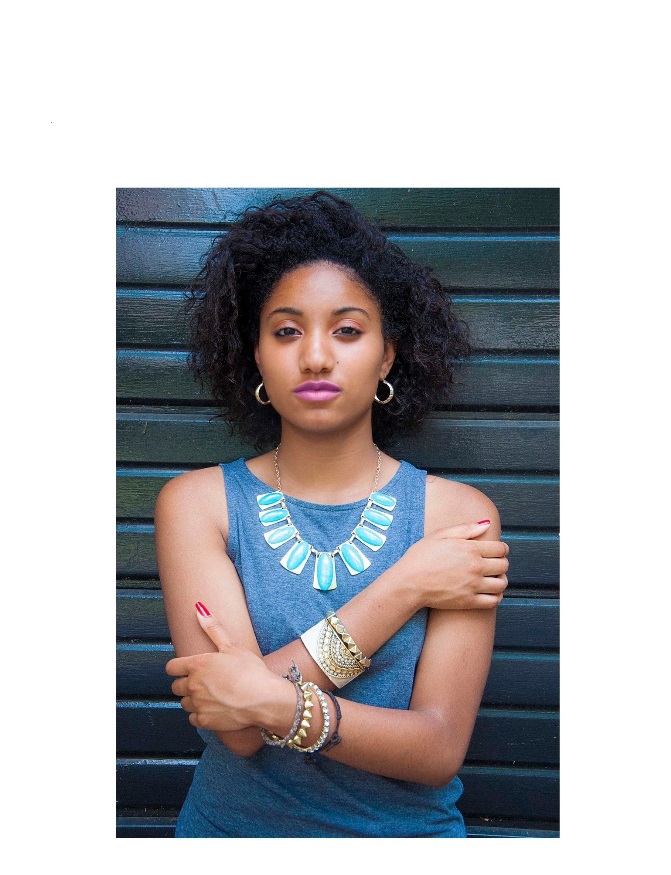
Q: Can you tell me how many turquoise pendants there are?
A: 9